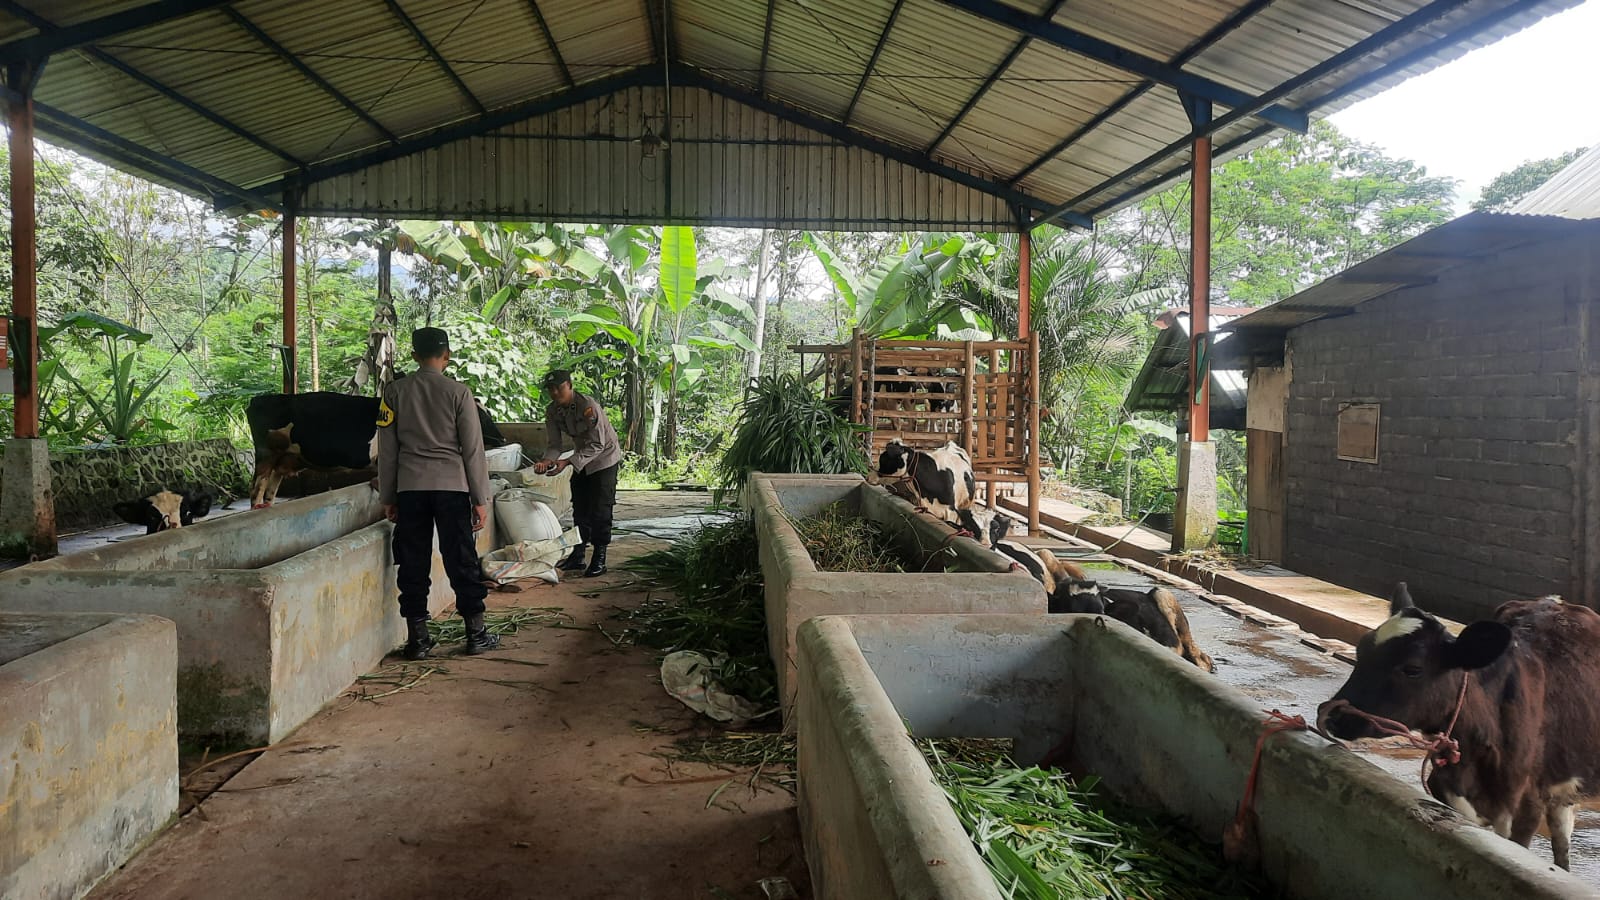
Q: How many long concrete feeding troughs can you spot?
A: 4